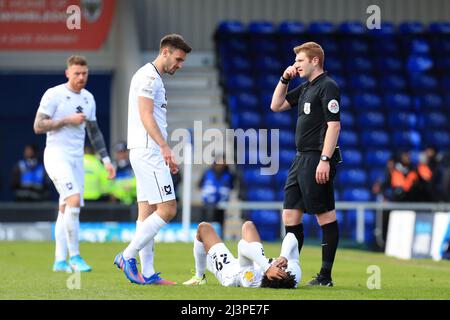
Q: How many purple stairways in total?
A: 0